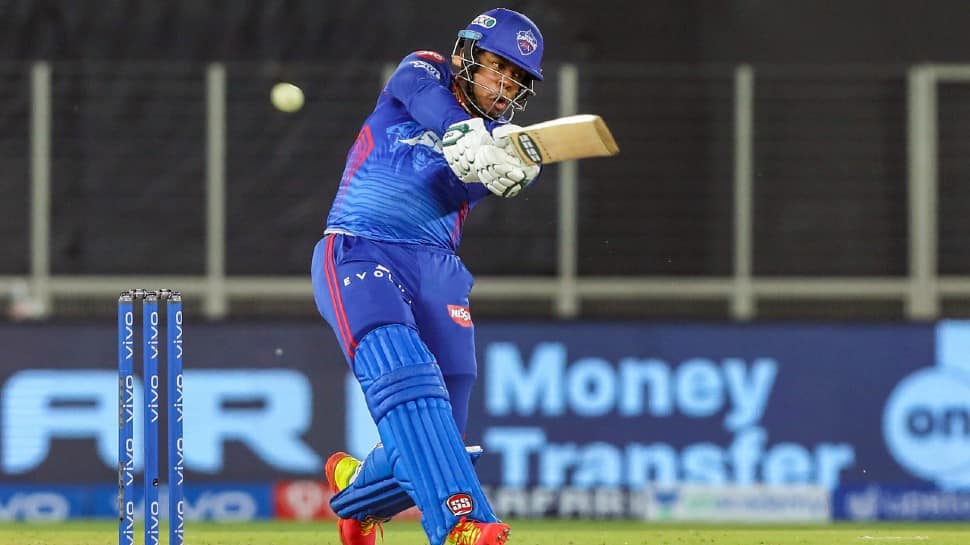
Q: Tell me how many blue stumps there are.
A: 3